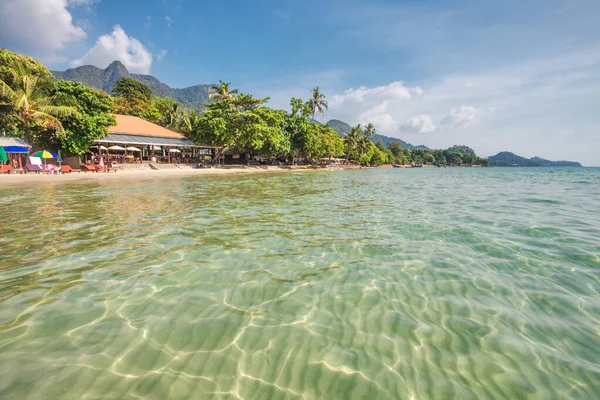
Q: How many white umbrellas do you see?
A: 5